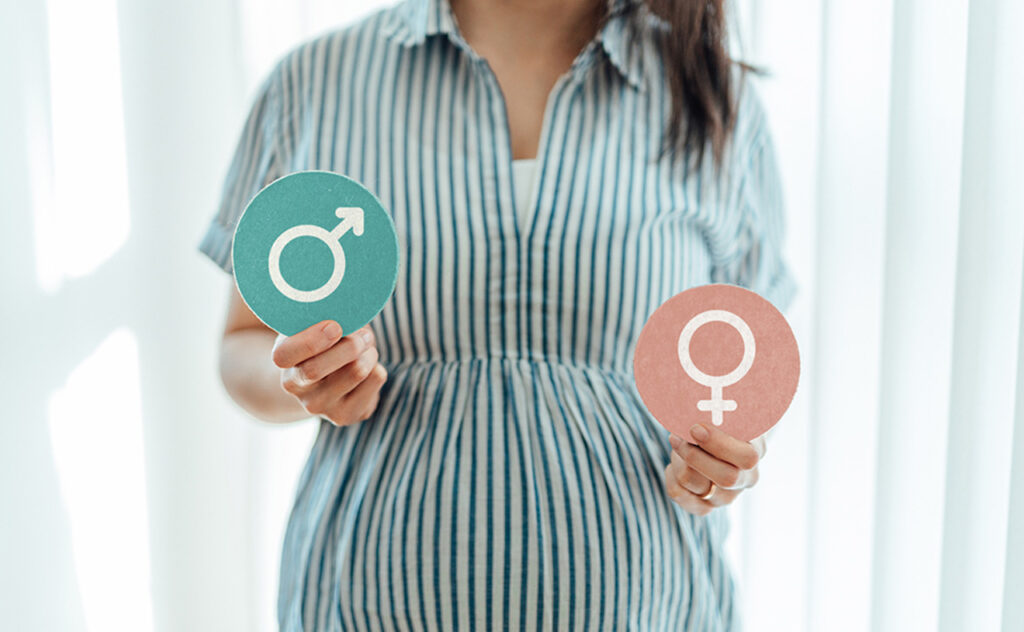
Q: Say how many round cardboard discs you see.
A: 2